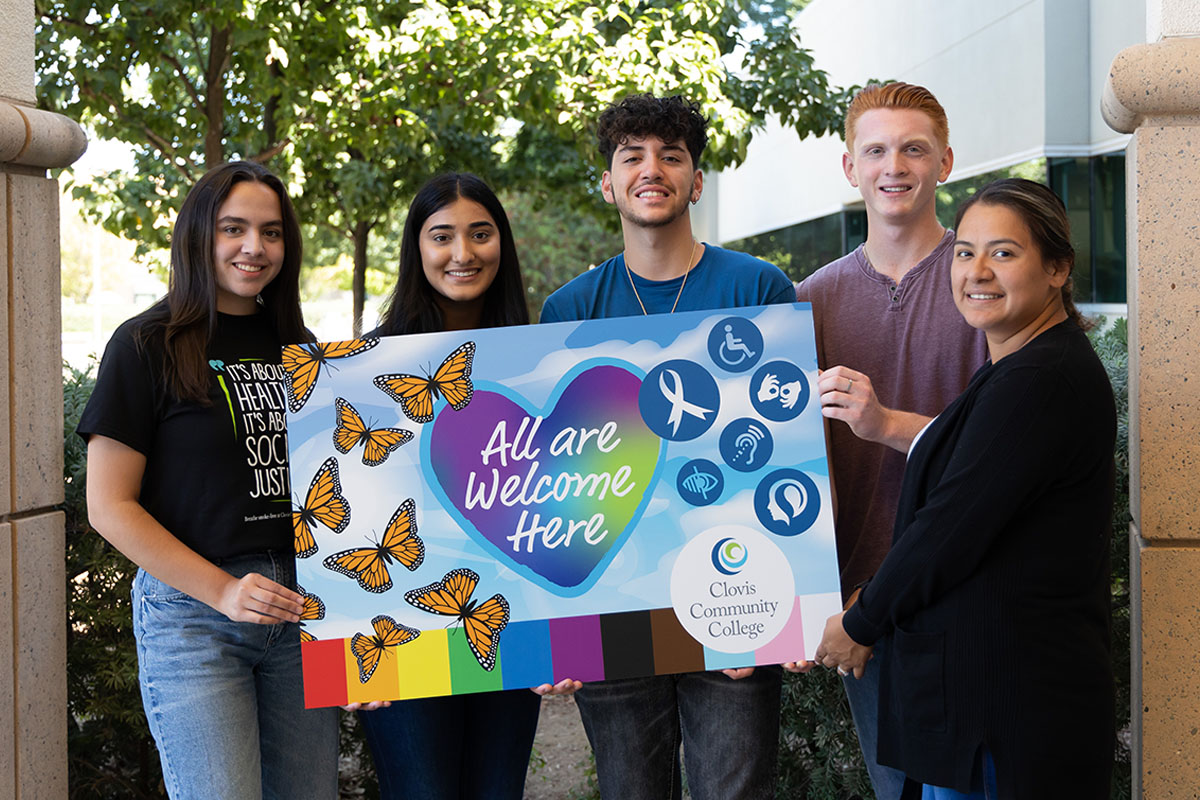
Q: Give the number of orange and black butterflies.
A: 8